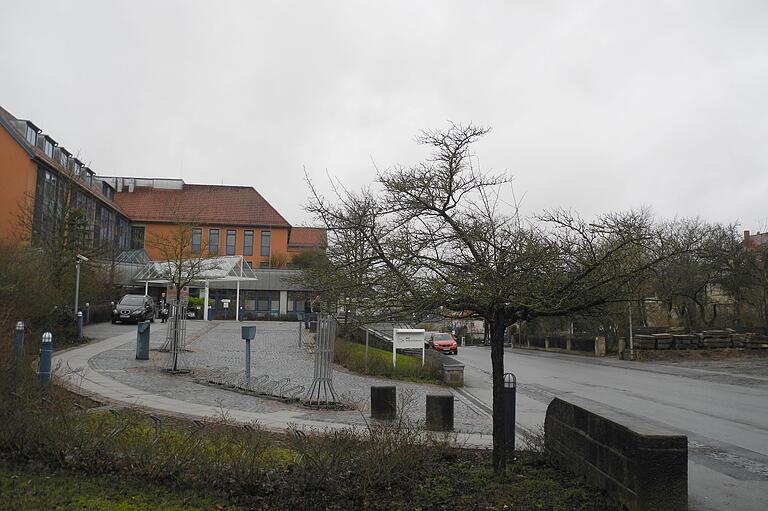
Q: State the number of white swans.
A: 0